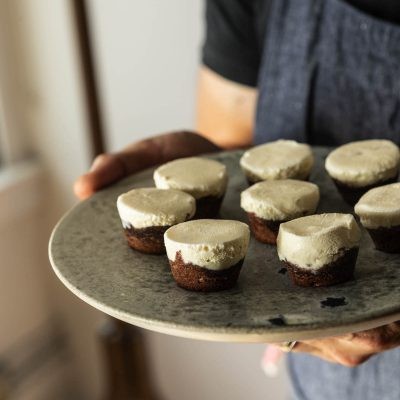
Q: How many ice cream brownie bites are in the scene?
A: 8